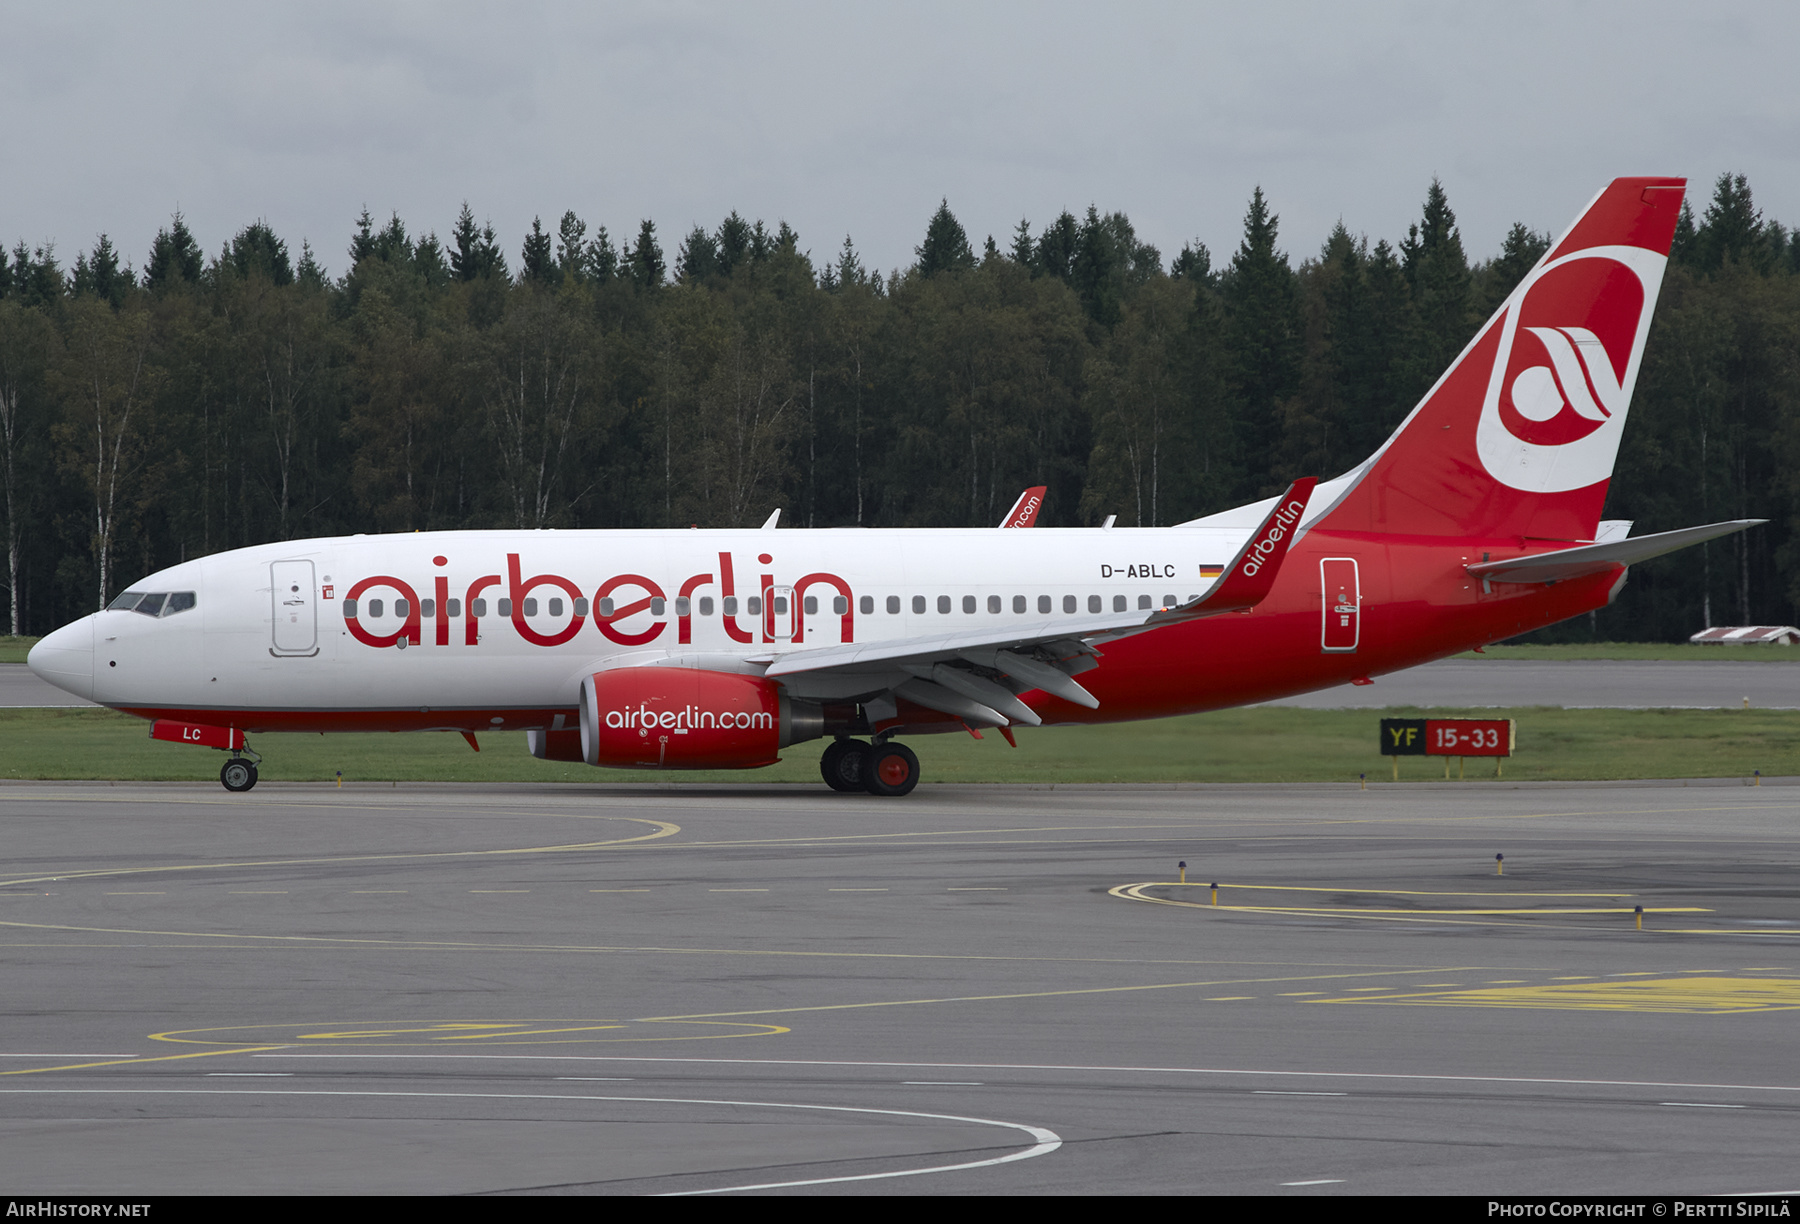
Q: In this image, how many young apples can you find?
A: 0